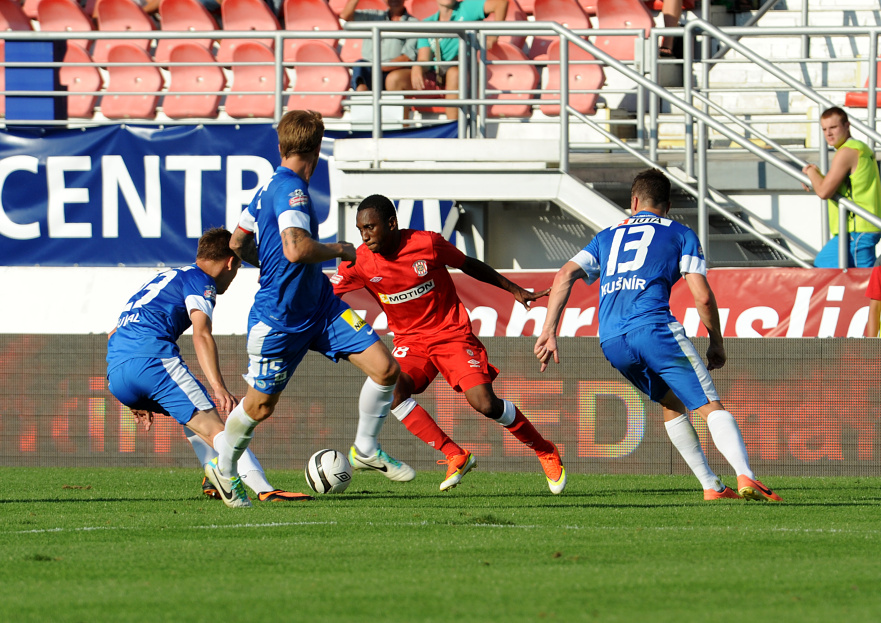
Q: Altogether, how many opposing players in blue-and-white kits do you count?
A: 3